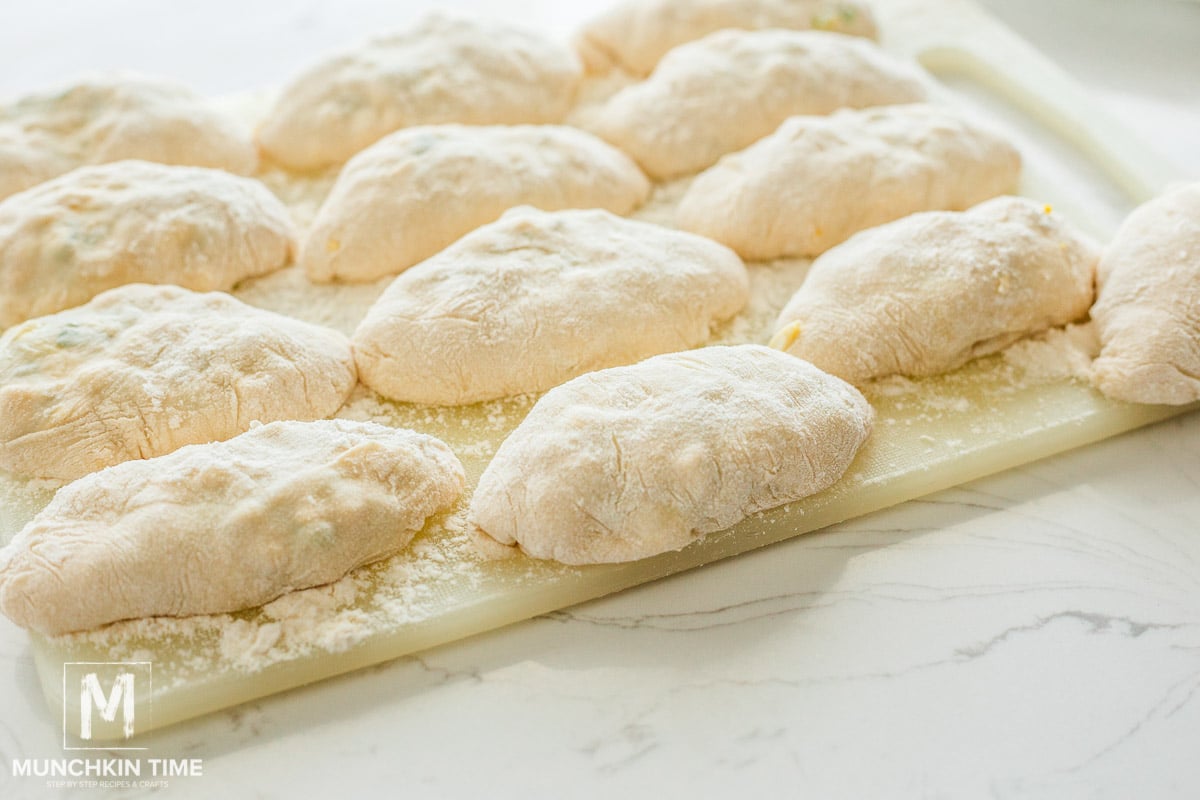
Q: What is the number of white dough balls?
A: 13